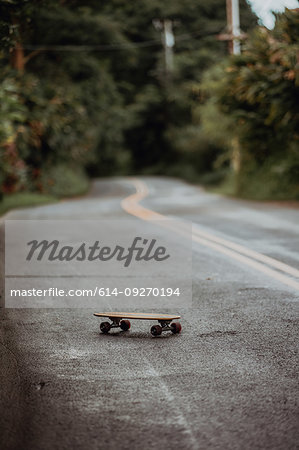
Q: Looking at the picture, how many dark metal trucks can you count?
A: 2